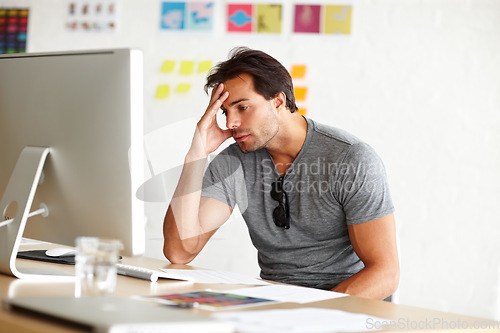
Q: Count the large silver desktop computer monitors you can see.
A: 1